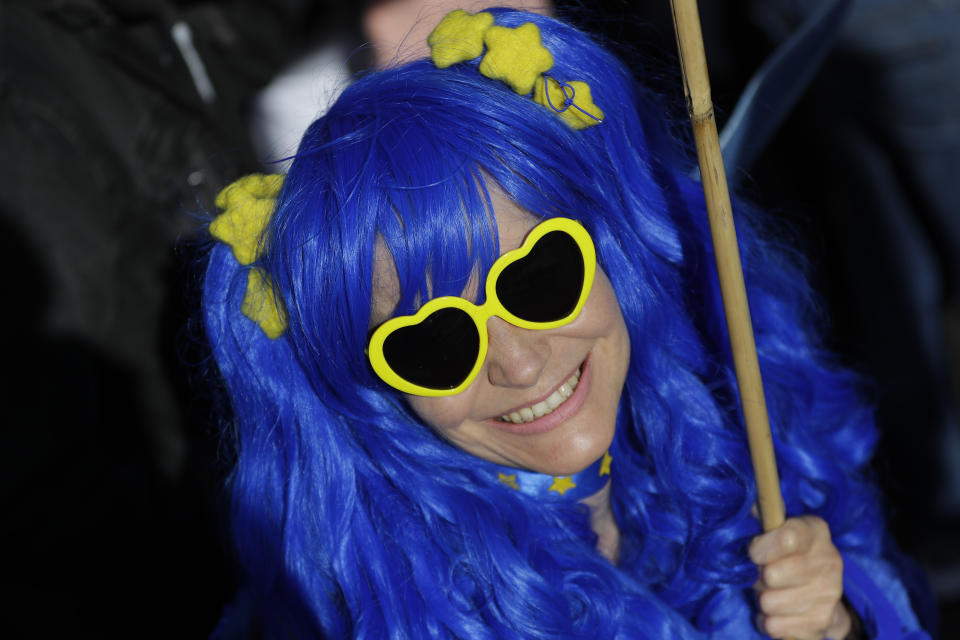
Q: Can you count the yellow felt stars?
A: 6